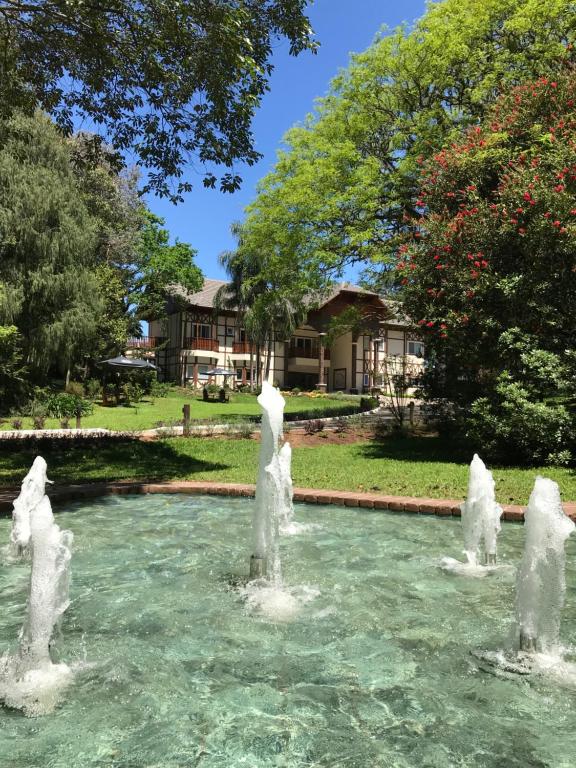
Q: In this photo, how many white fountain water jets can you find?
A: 6